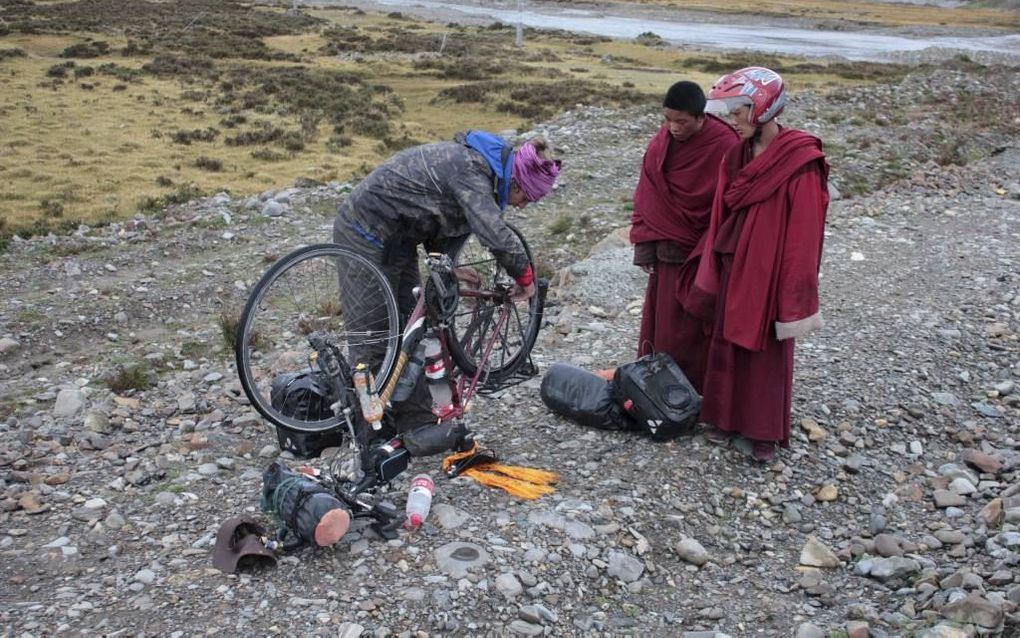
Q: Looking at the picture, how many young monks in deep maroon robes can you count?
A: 2